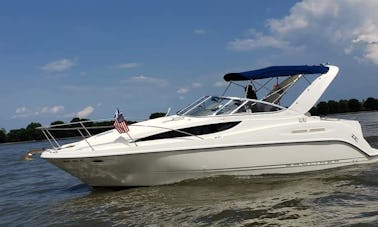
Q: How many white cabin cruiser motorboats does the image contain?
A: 1